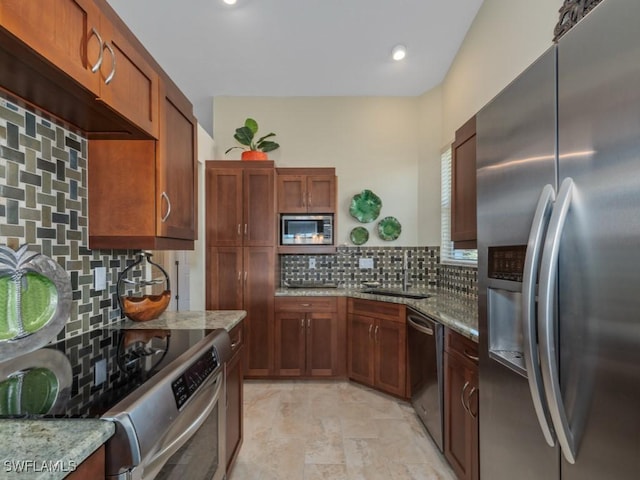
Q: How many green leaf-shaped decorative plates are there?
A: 3